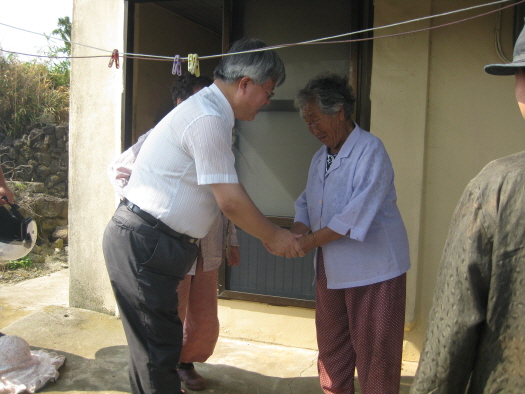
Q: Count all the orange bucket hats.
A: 0